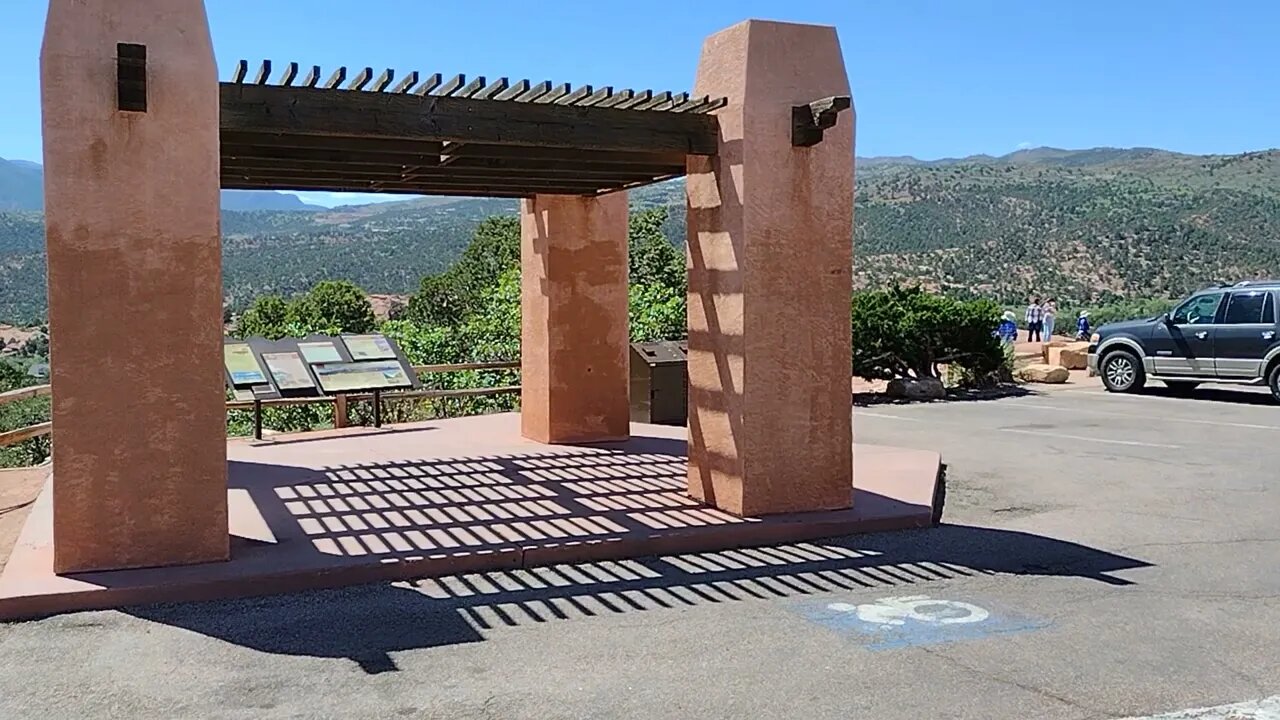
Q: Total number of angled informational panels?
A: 5